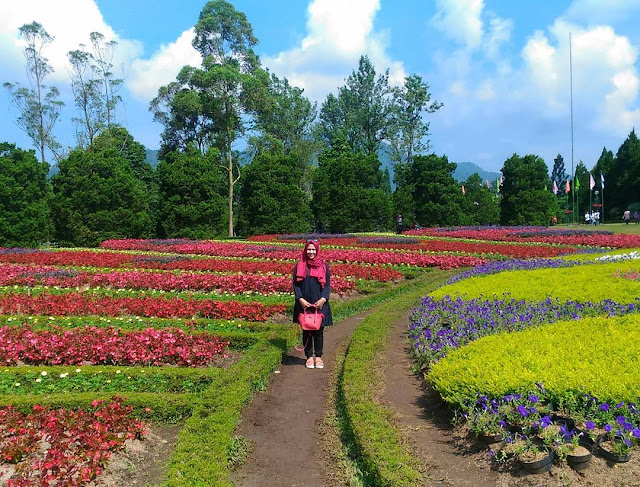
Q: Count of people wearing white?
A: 3